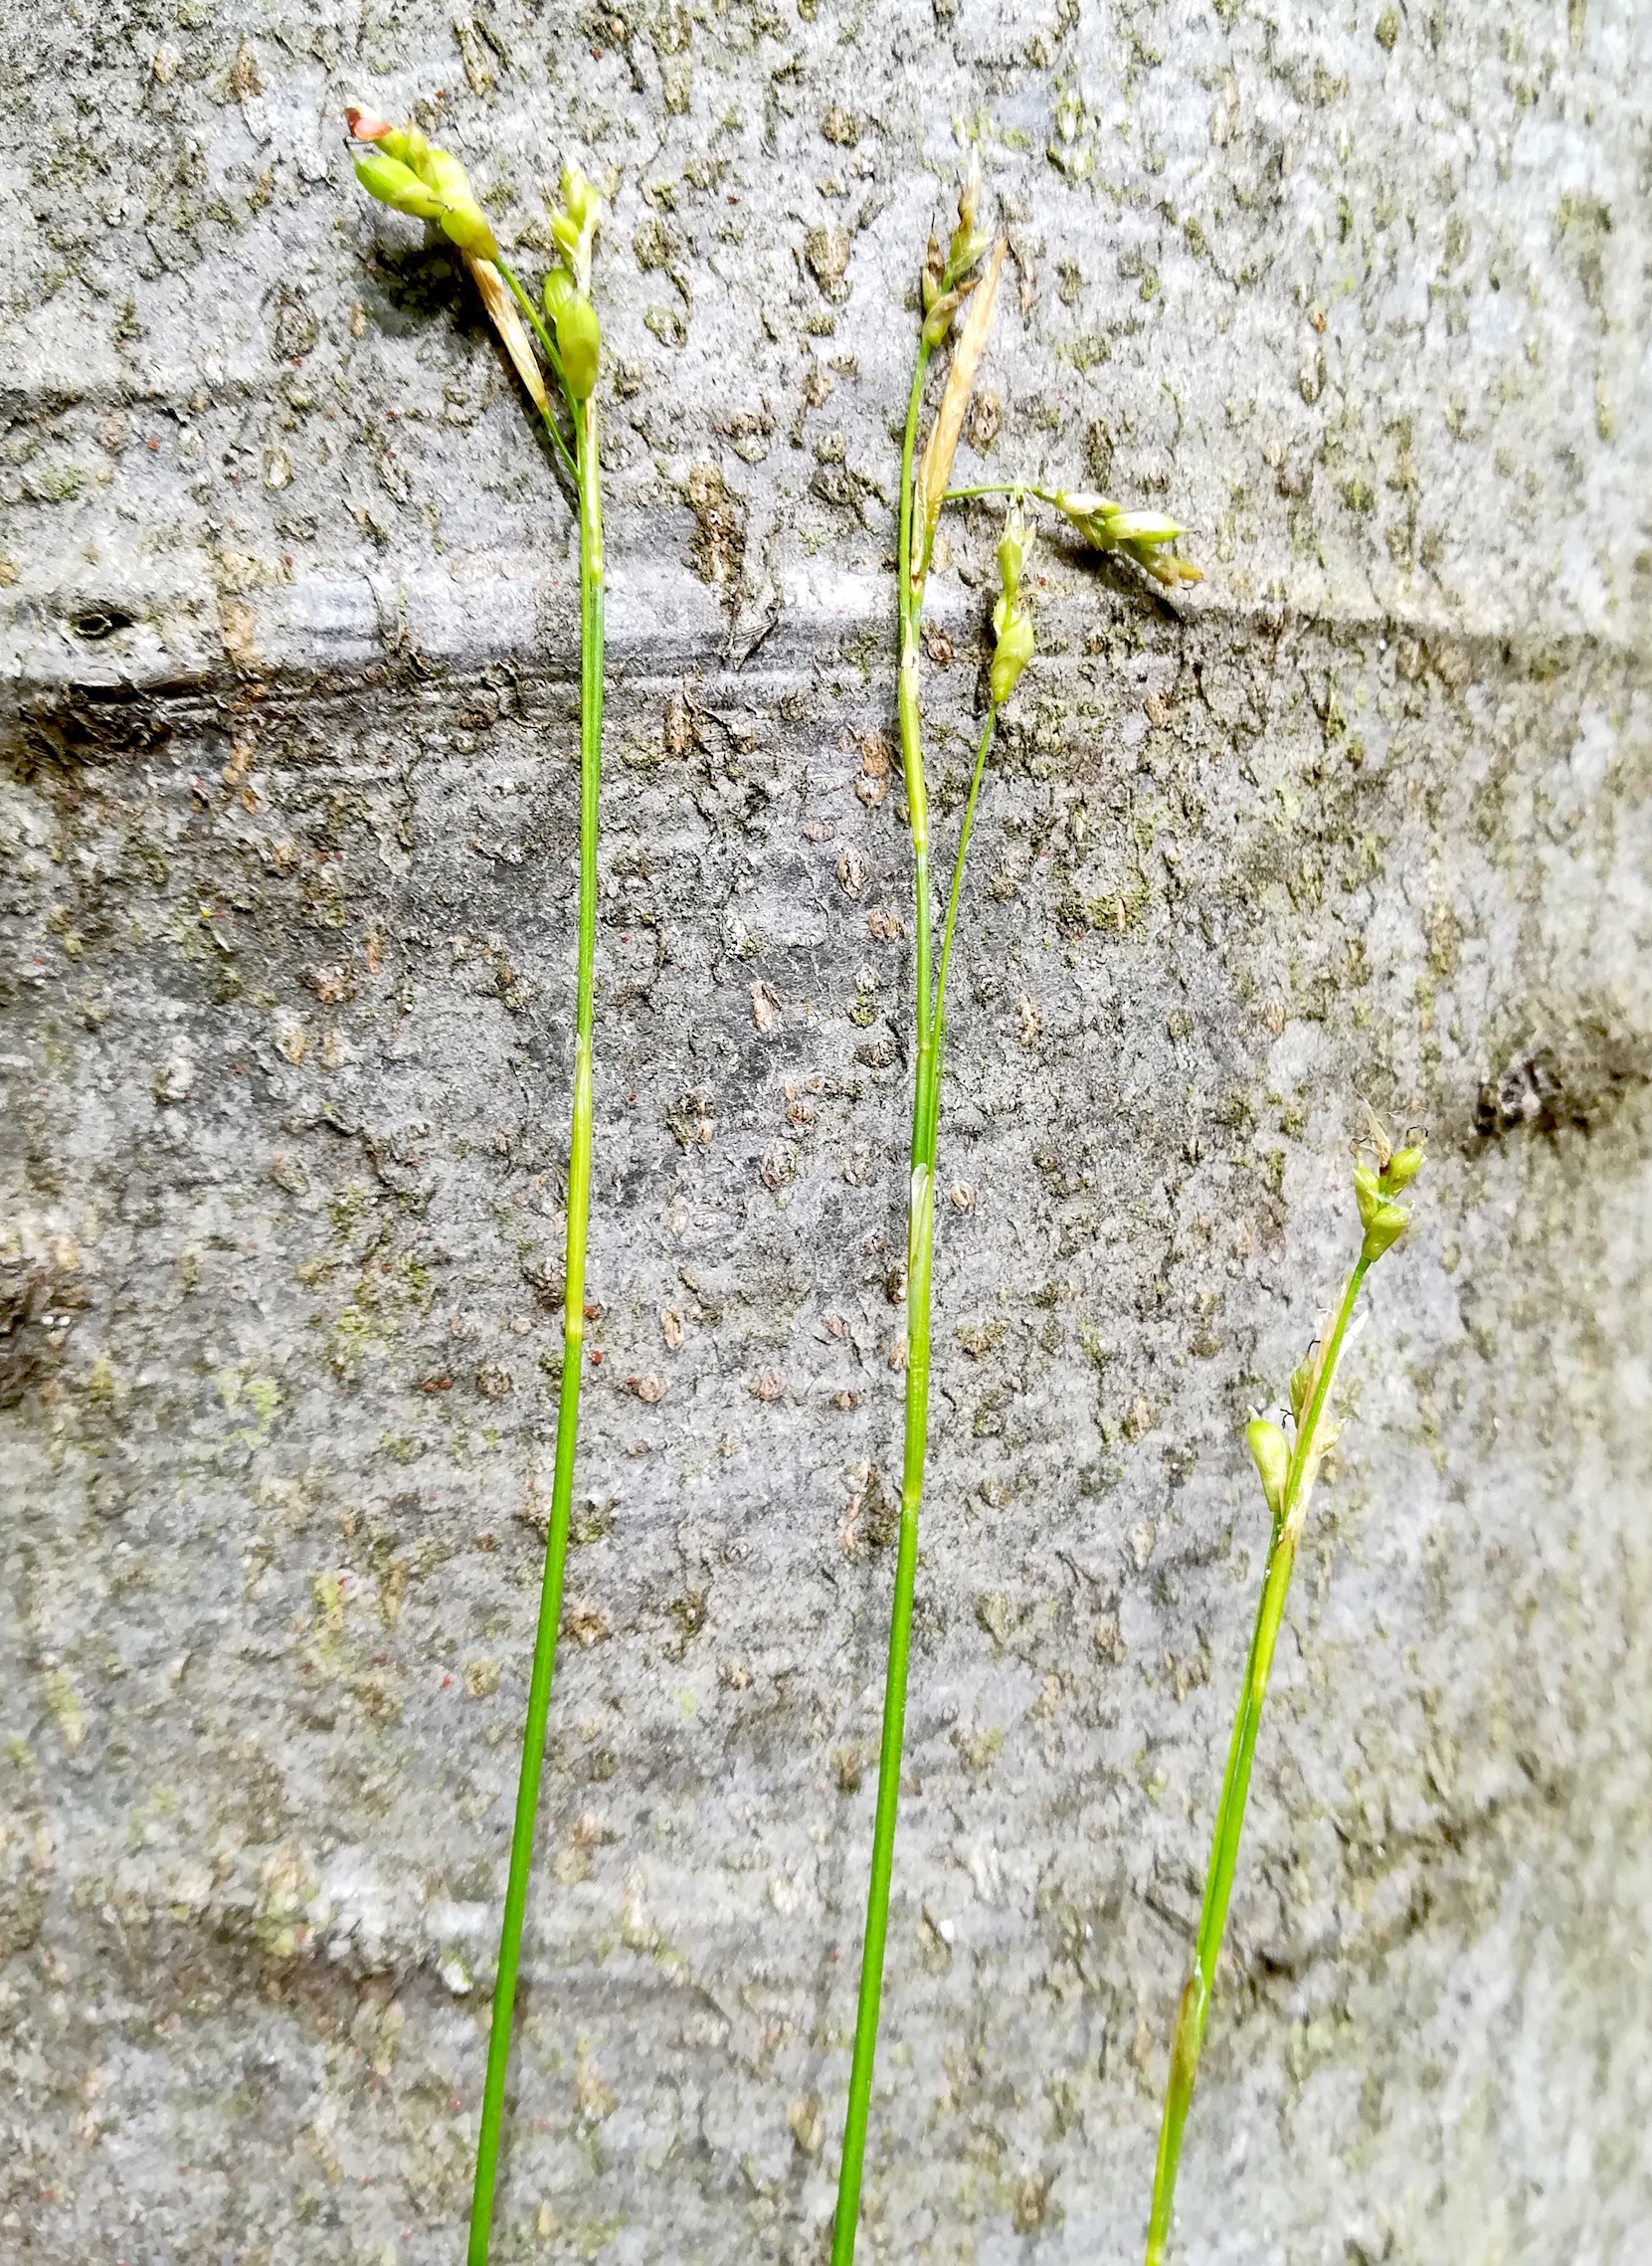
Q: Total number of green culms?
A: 3